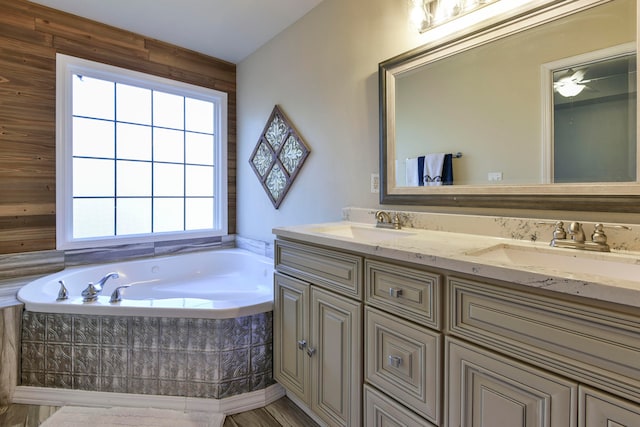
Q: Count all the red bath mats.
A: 0